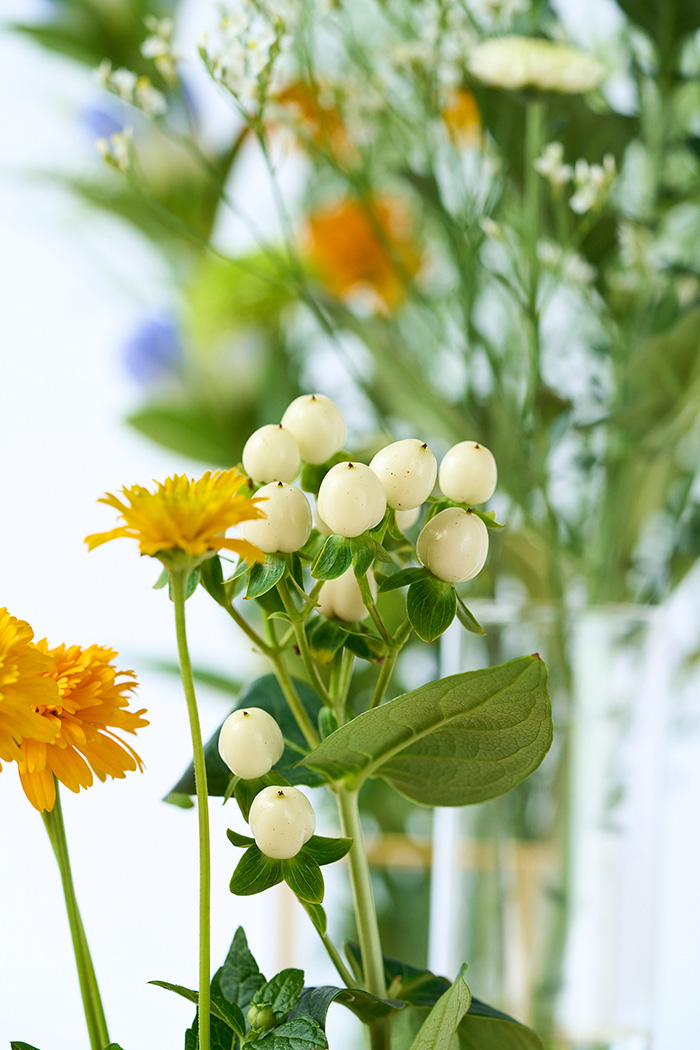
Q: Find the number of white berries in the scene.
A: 12